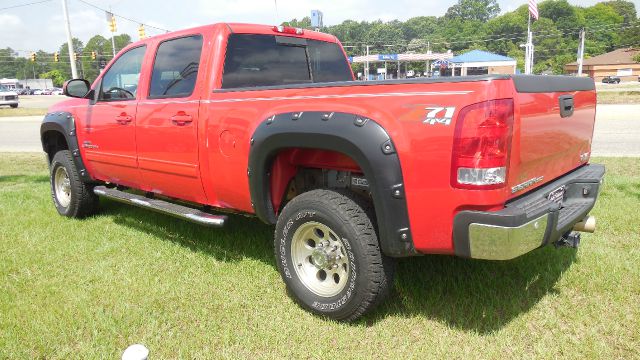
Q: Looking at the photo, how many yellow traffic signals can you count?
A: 6